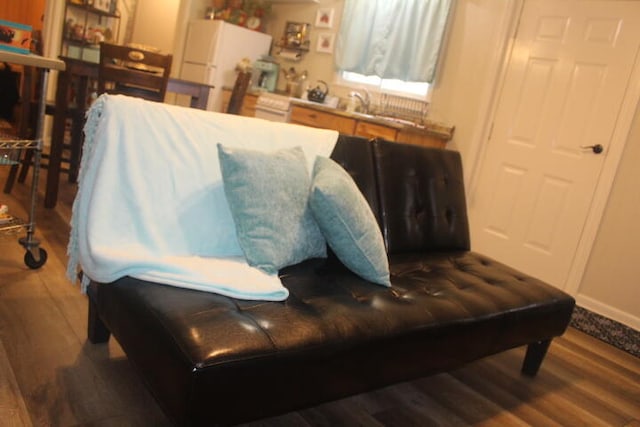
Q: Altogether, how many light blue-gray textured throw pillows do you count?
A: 2